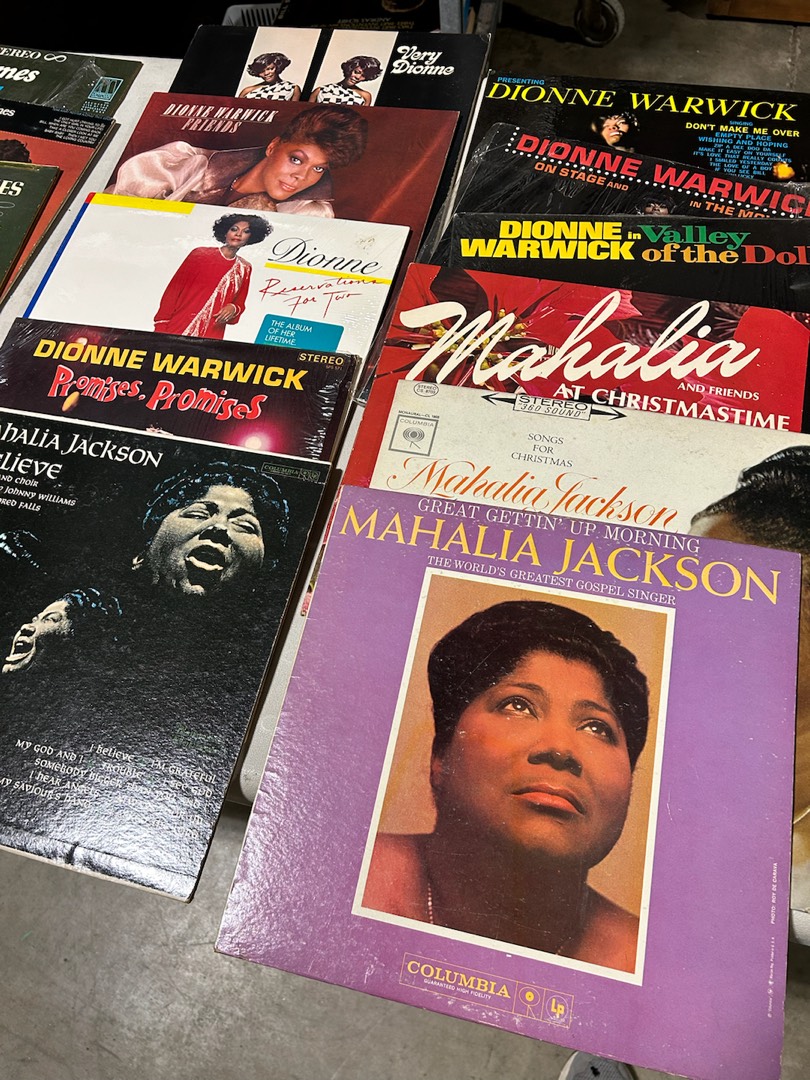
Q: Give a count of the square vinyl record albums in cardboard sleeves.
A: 14